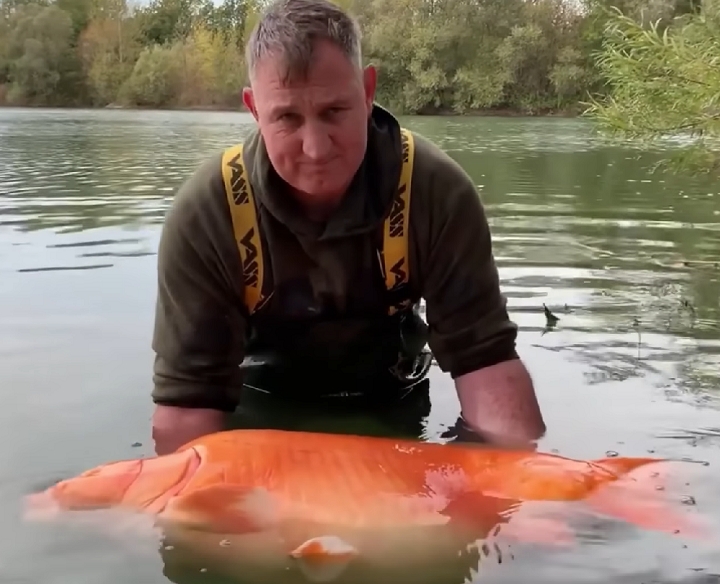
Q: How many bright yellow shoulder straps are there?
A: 2